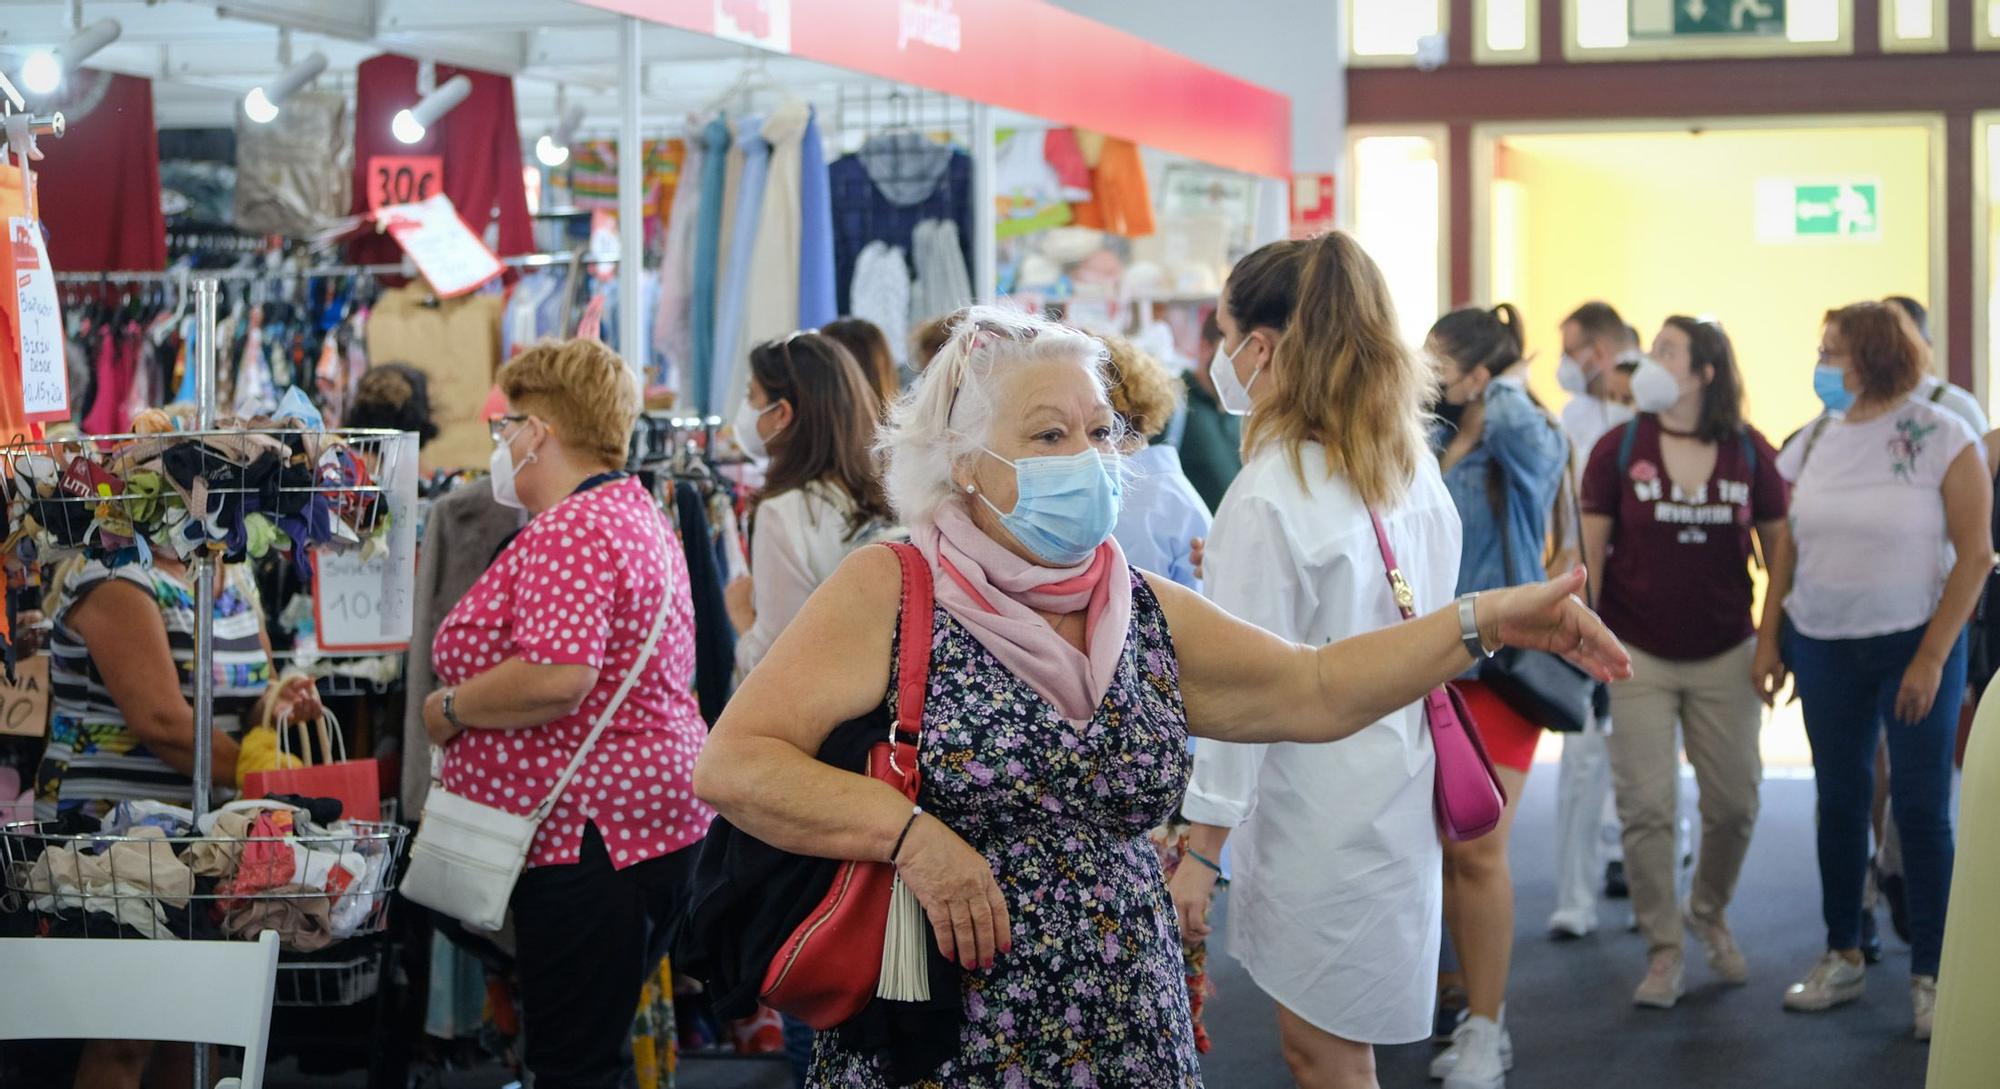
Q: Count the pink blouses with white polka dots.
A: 1